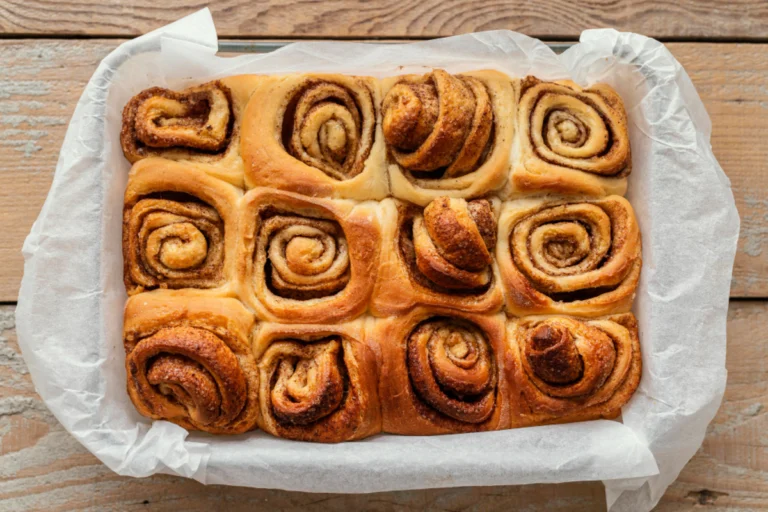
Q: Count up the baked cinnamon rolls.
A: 12